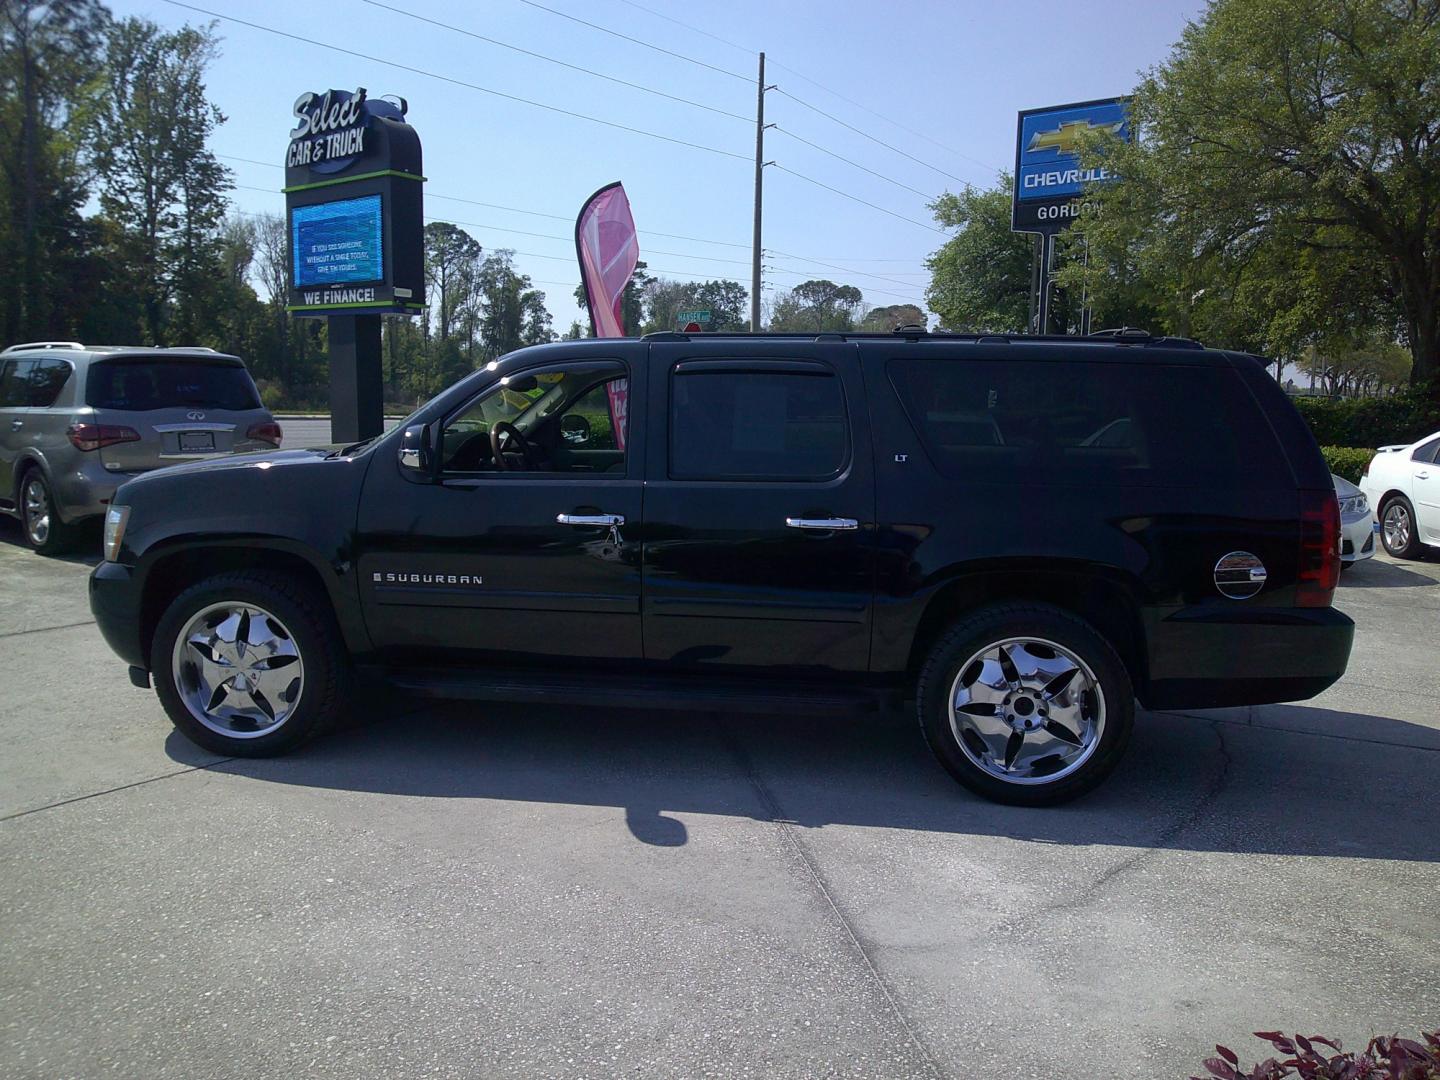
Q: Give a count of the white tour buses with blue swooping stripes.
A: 0